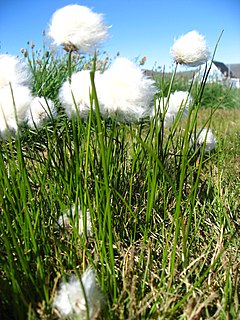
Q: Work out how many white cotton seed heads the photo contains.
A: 11